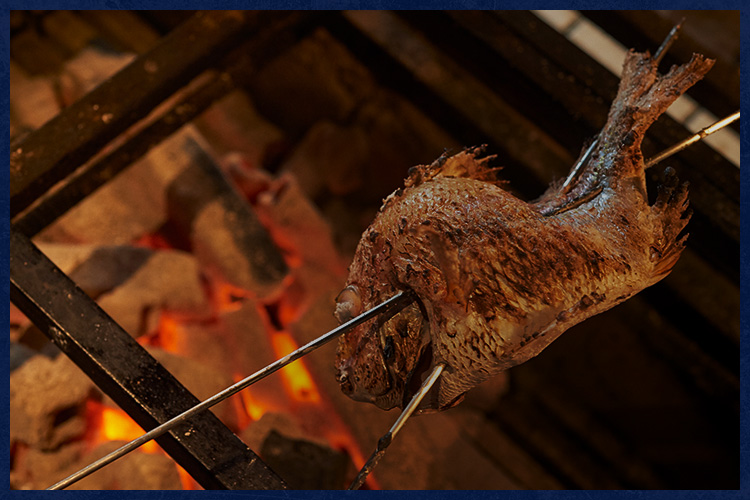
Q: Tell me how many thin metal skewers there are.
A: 2